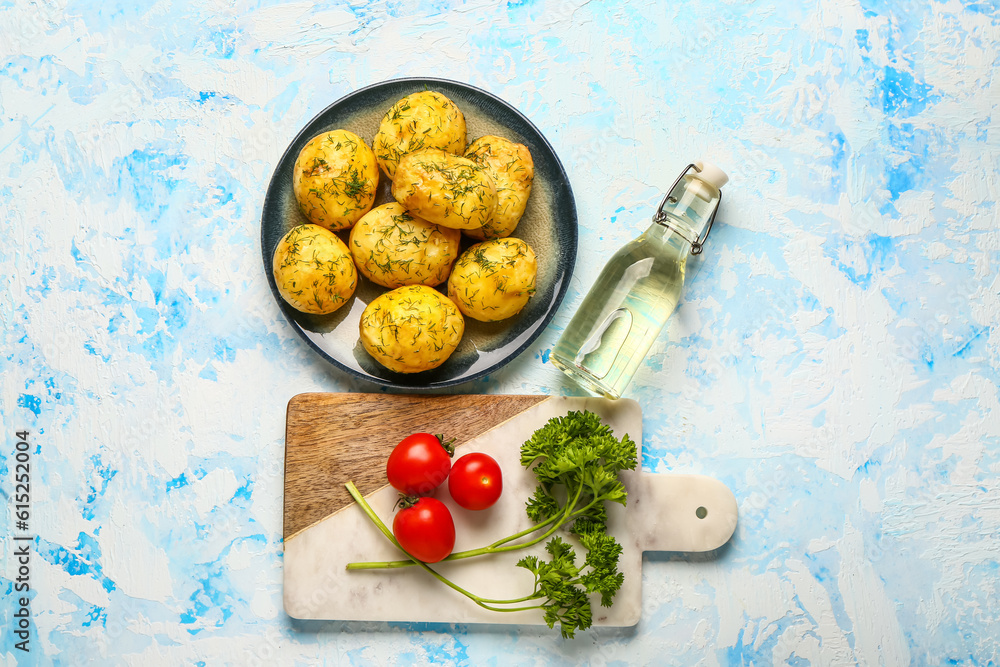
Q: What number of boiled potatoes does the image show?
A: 8